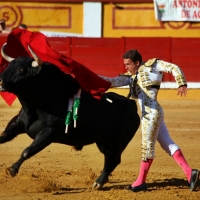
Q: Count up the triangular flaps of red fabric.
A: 1